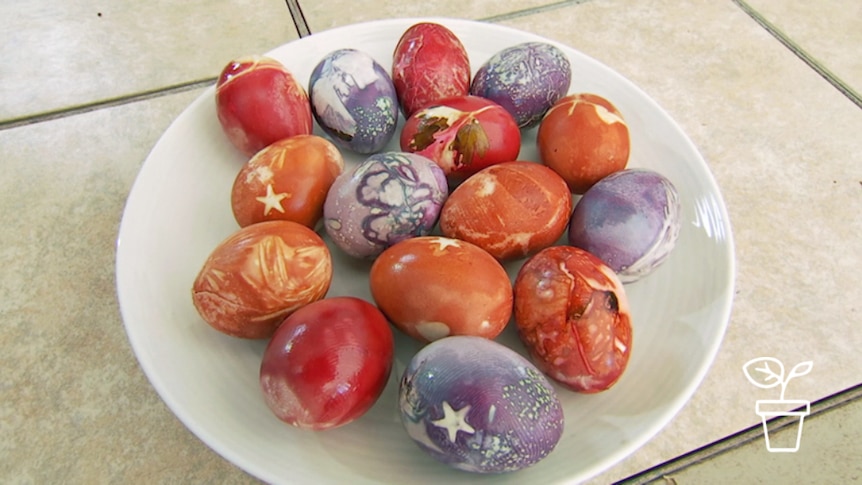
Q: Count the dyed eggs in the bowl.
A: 15